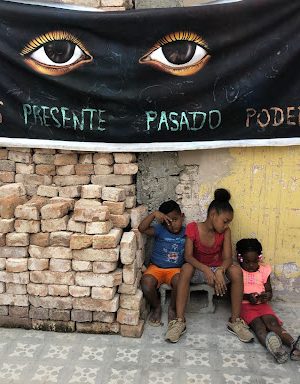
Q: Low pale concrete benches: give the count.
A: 1